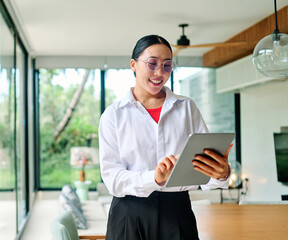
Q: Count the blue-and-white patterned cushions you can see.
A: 2